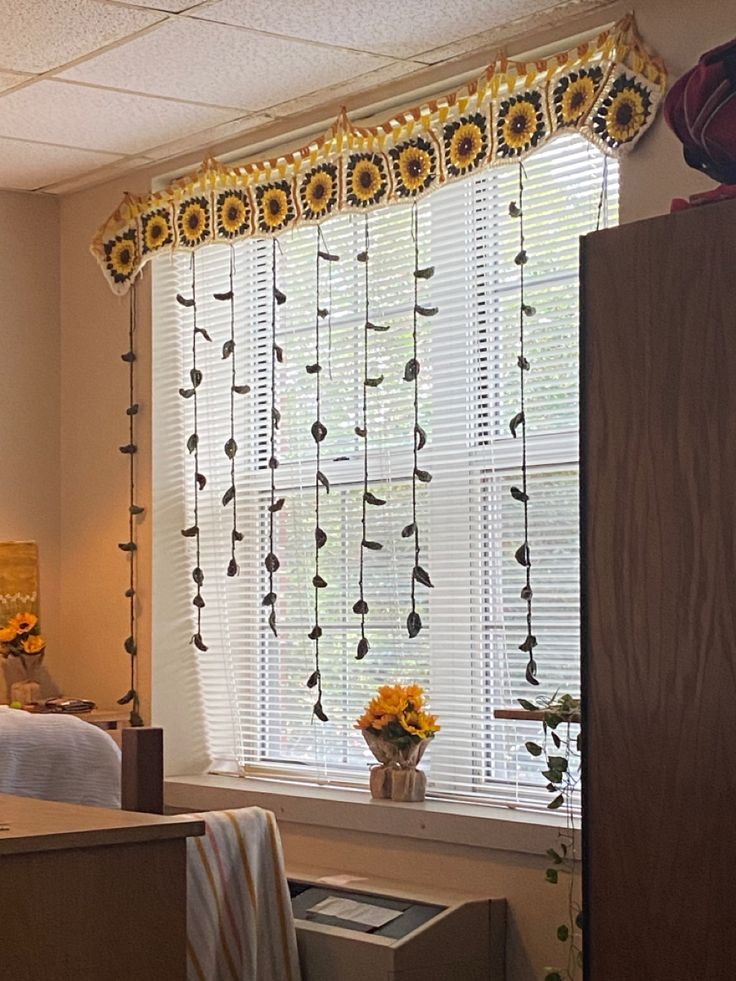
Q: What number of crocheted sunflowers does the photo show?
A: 12